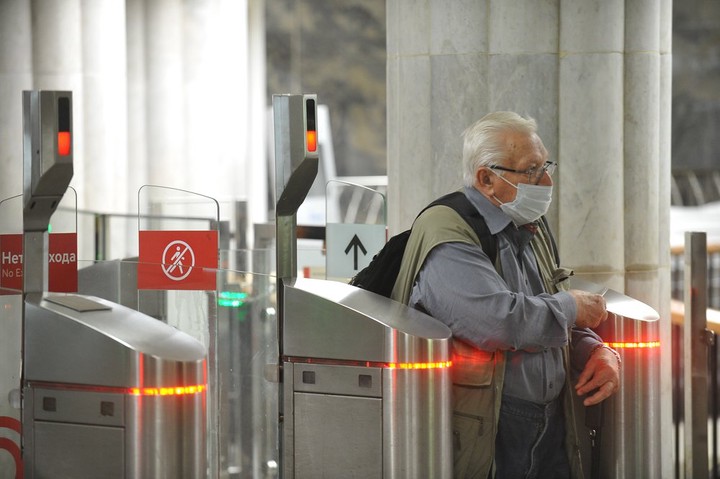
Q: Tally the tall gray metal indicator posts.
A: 2